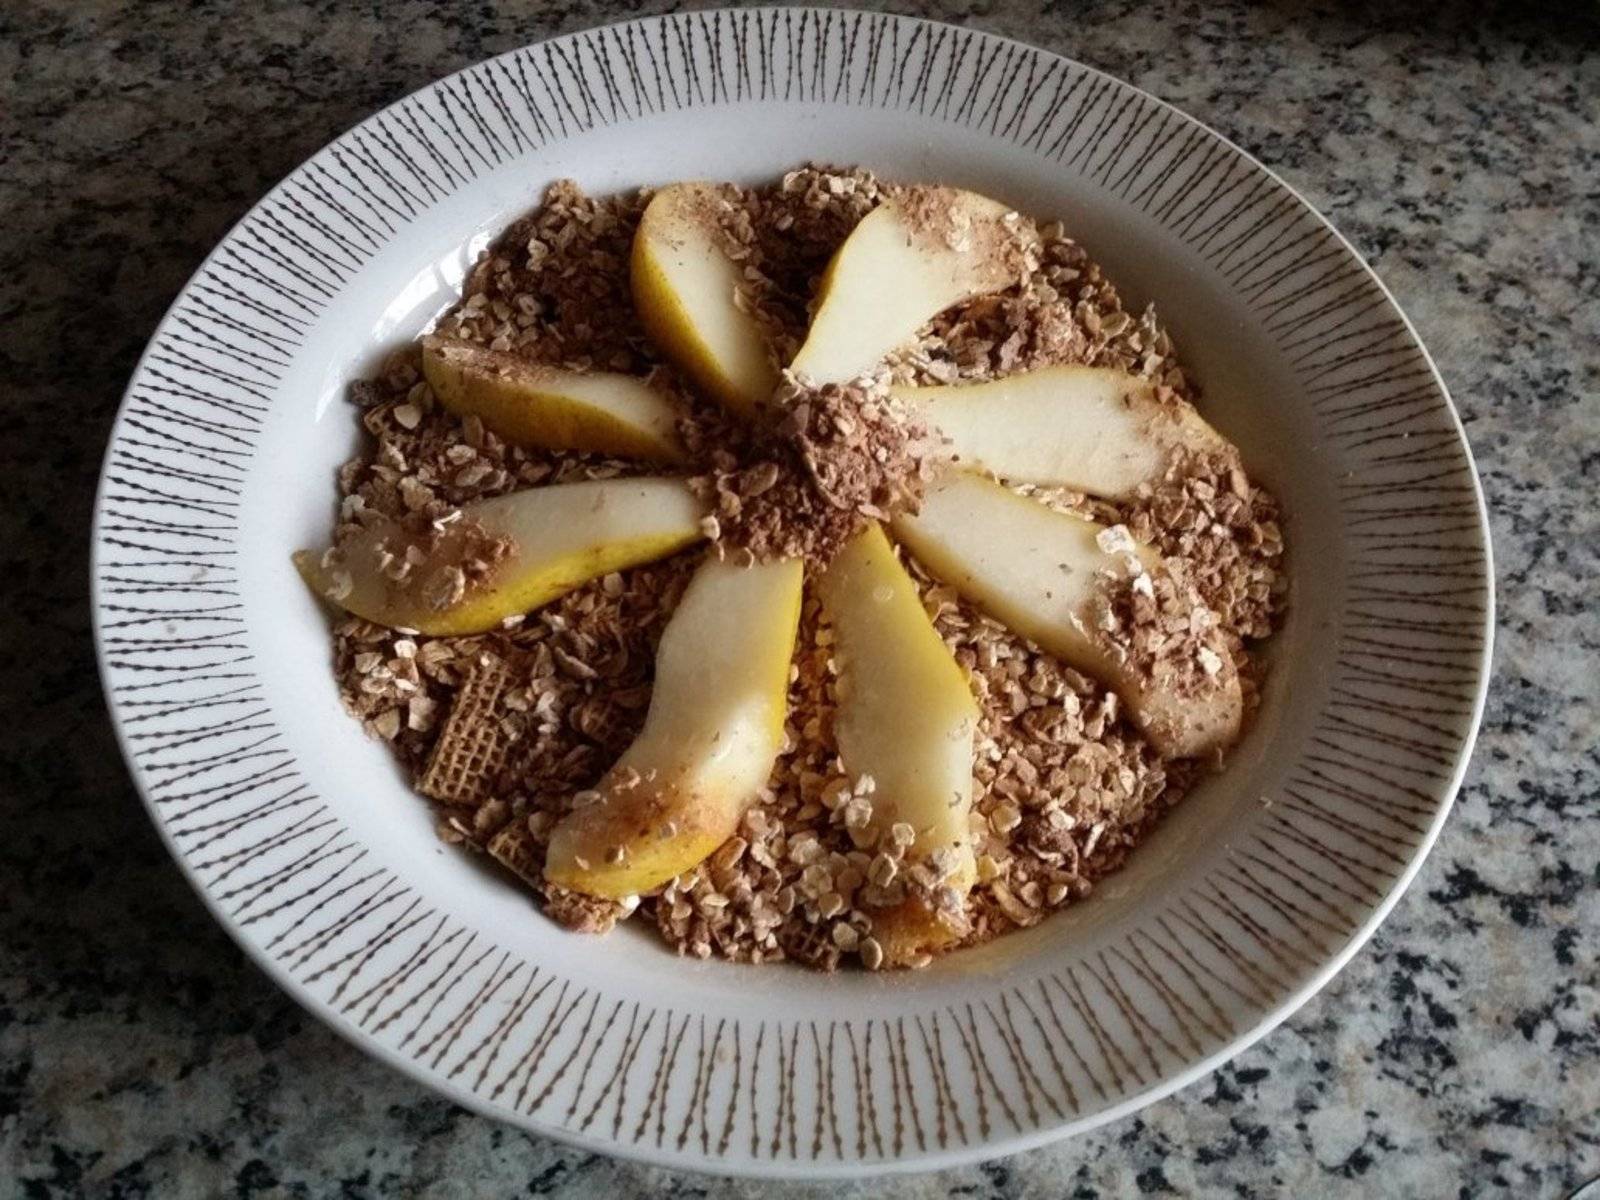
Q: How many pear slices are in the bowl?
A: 8